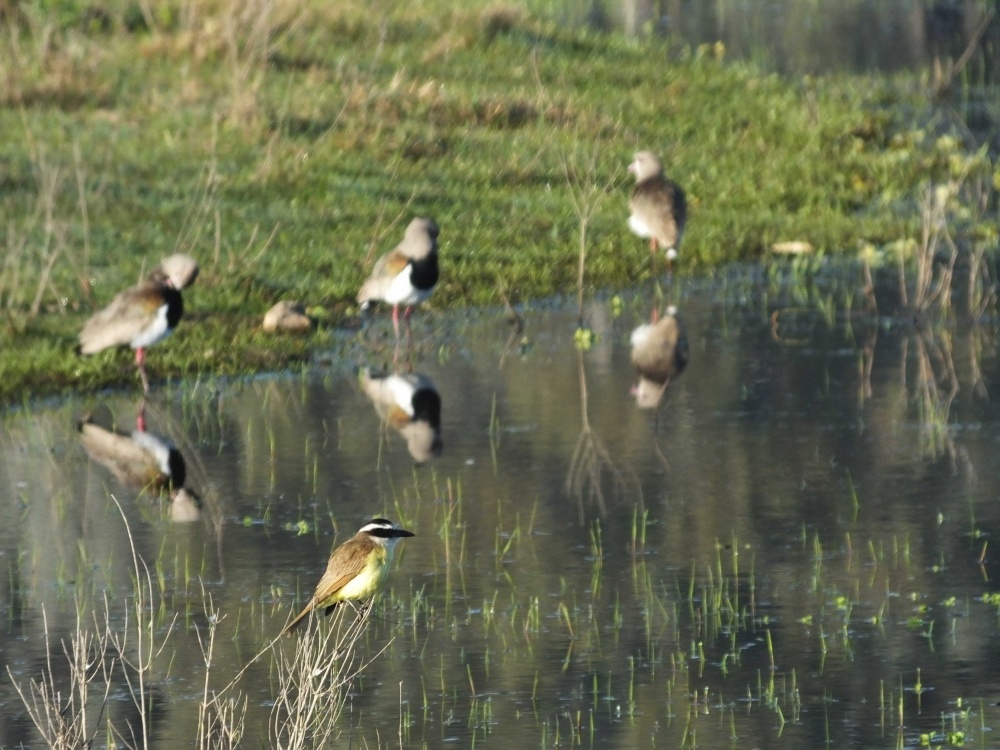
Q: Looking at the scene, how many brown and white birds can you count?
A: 3